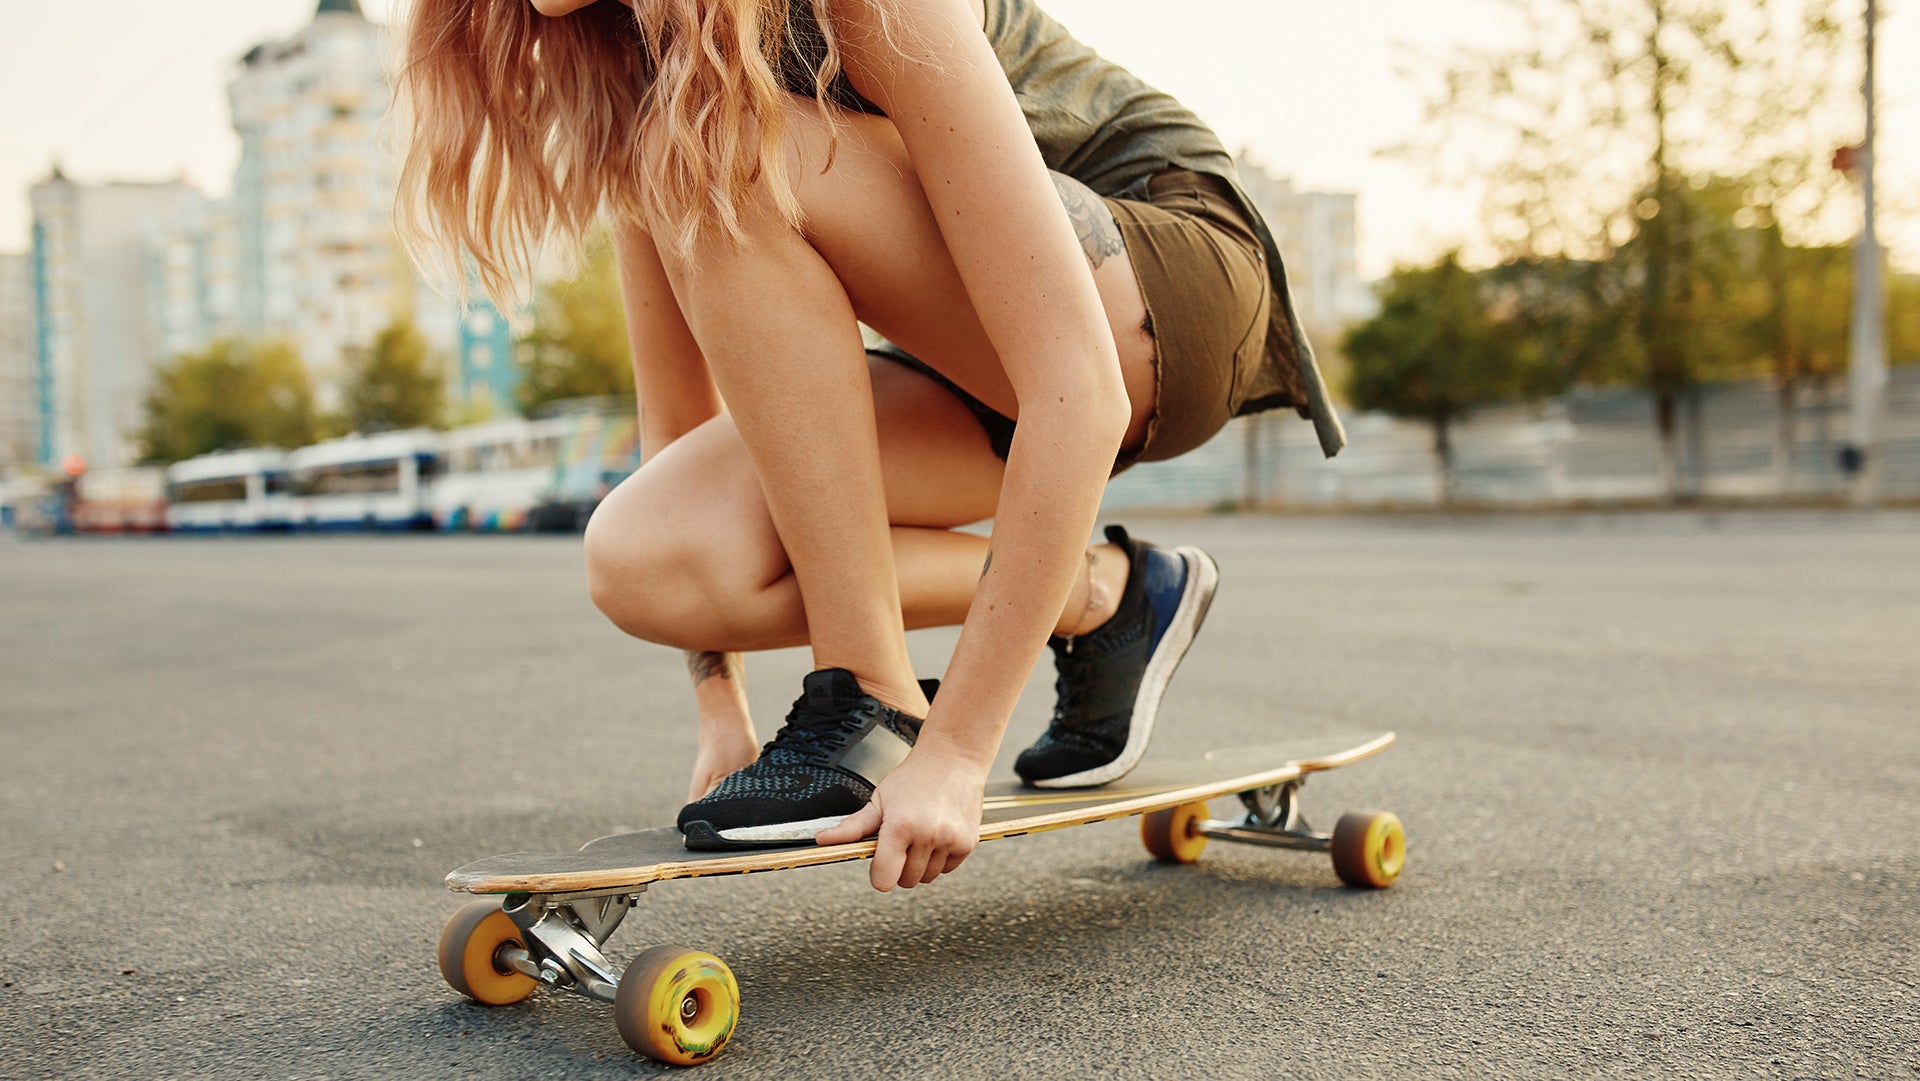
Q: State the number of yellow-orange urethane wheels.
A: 4